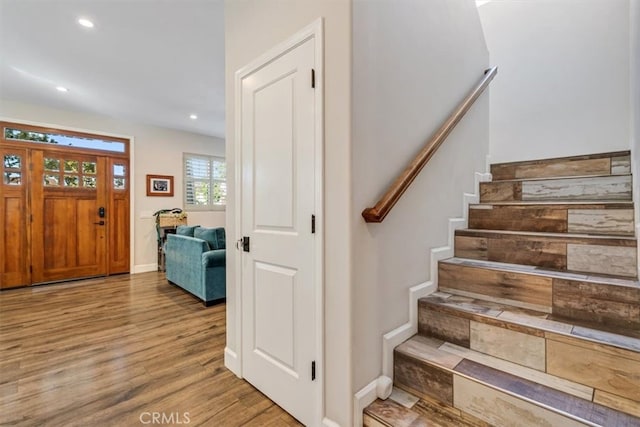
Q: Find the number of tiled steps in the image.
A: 8